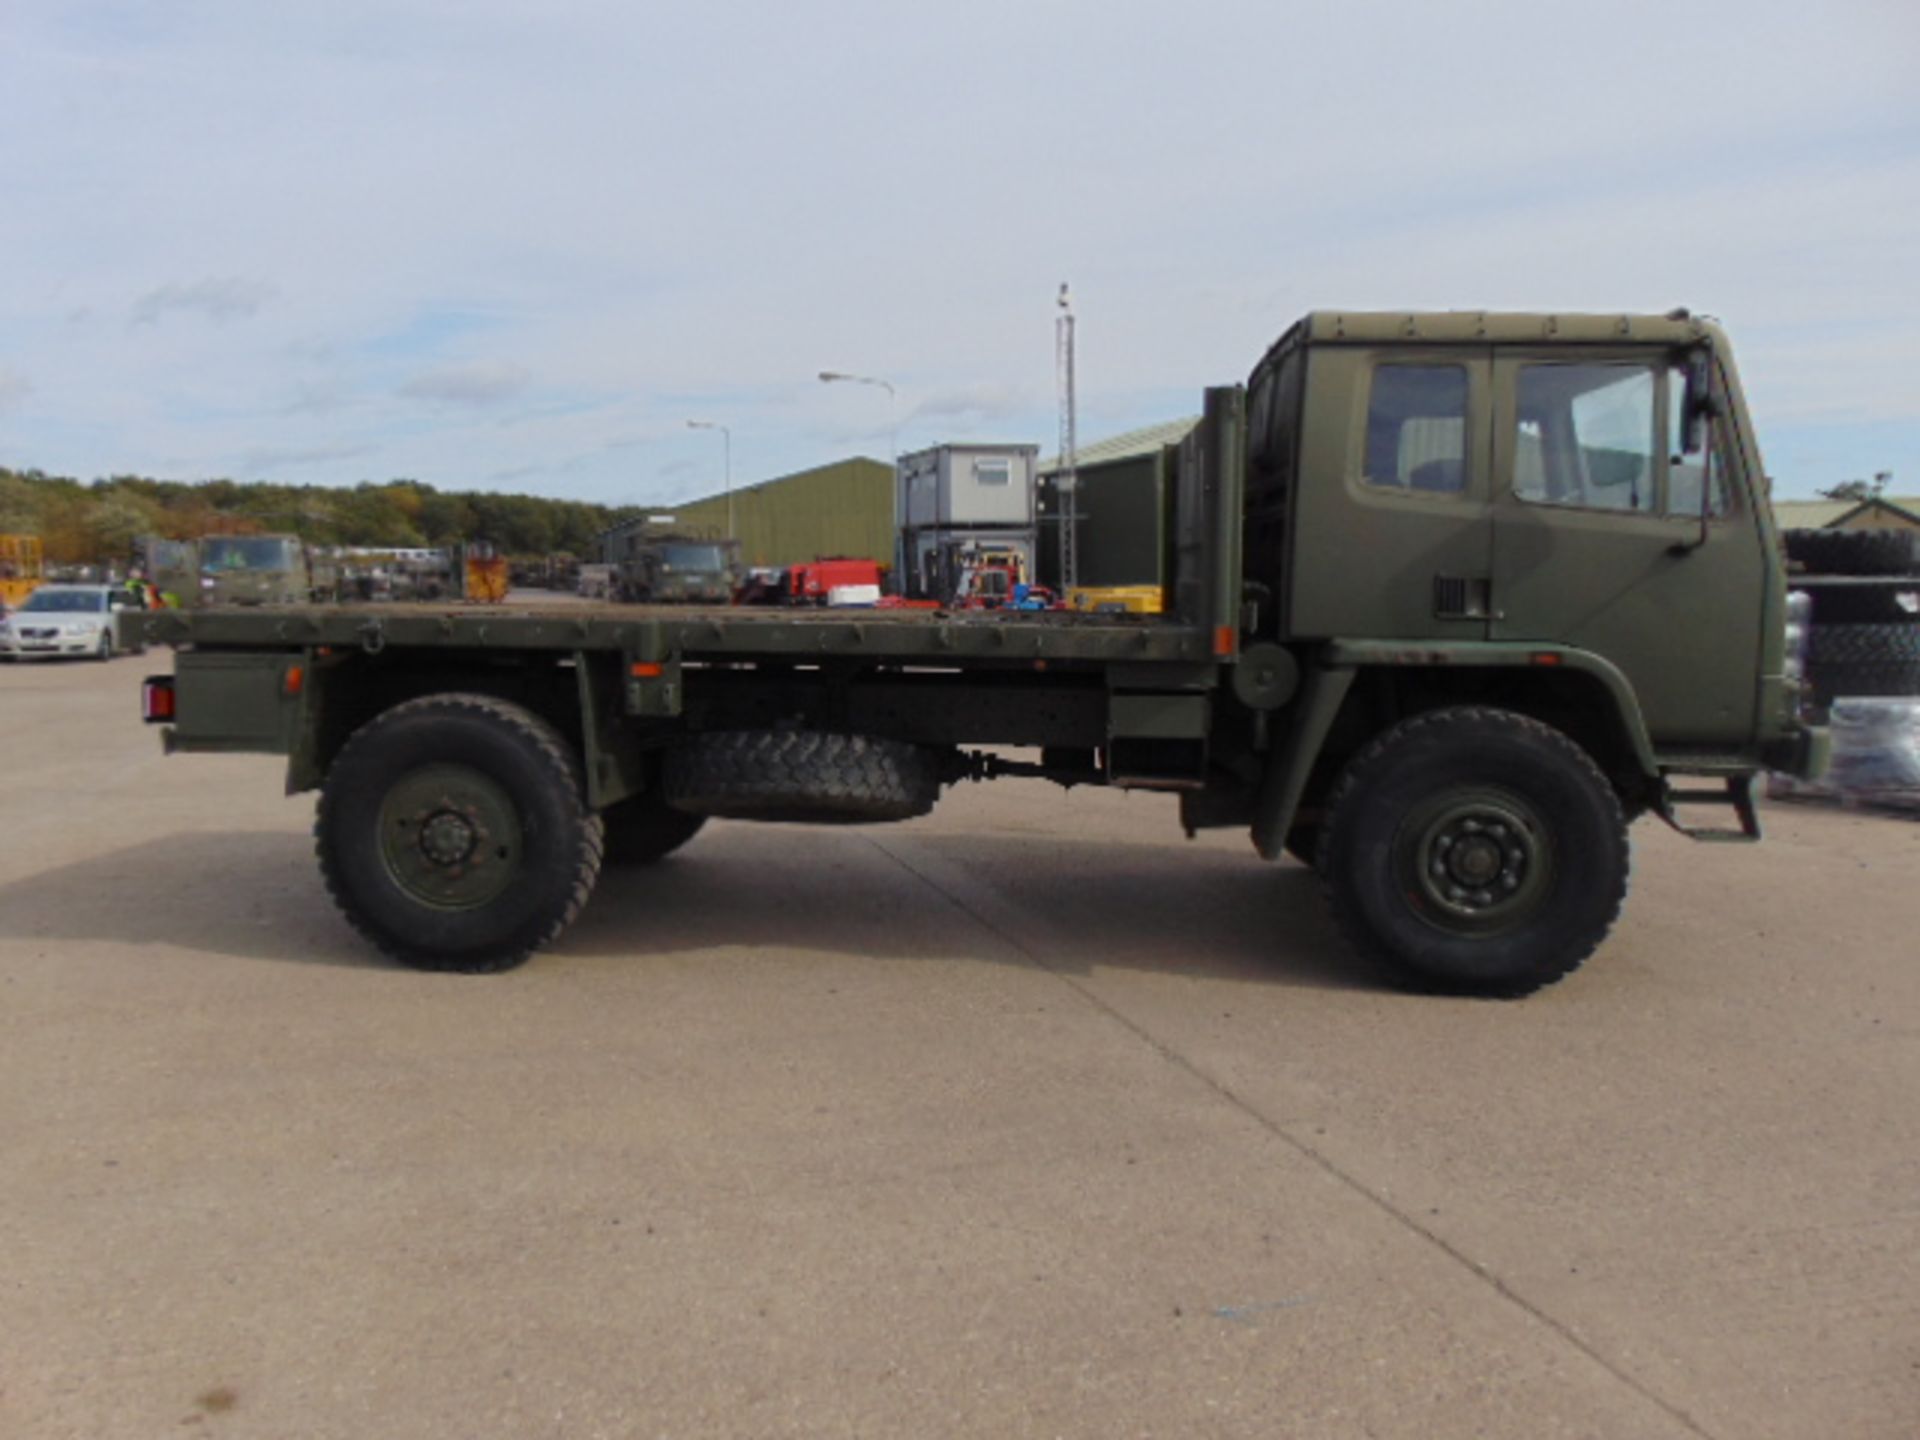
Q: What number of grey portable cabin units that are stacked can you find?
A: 2